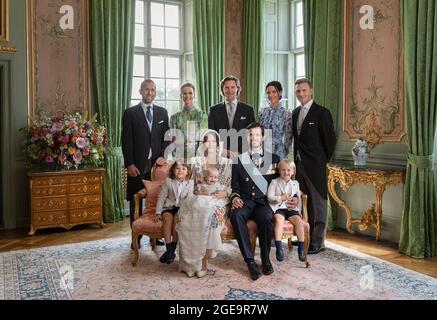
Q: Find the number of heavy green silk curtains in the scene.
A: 5